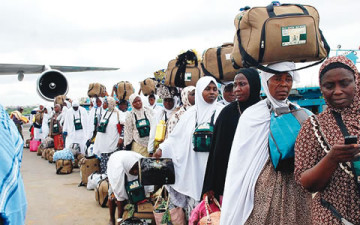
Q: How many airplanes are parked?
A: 1